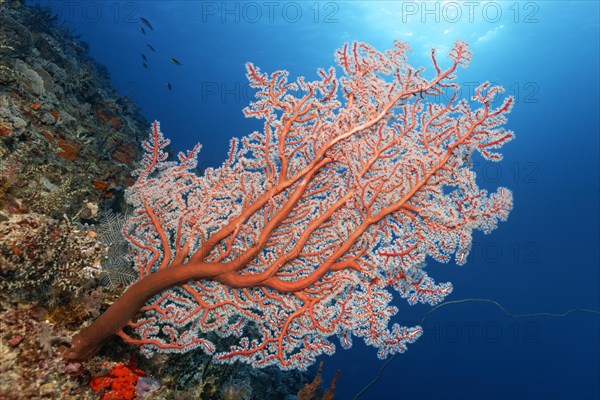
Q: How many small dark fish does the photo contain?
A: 7